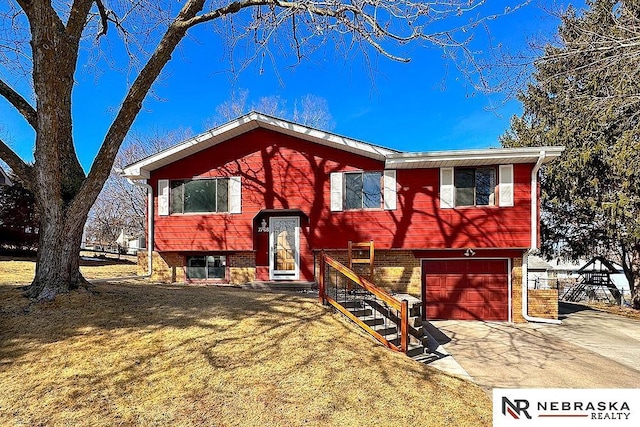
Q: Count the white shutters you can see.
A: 6